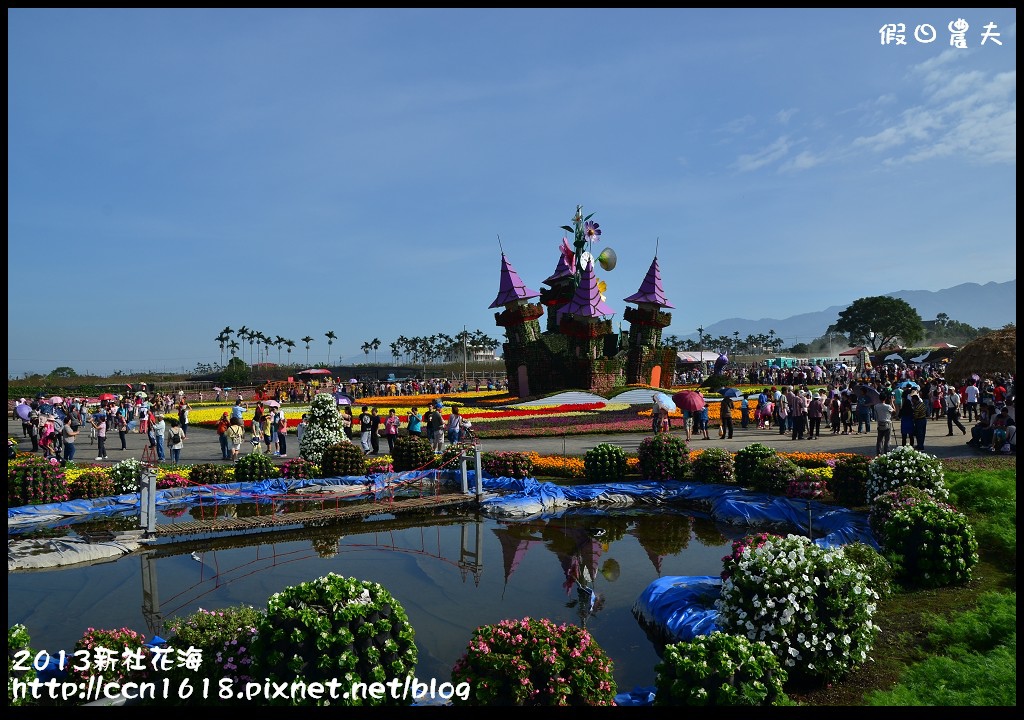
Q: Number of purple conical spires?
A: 4